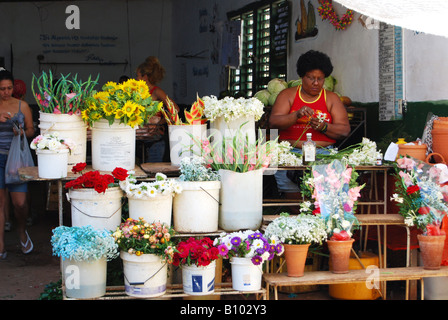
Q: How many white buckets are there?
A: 13